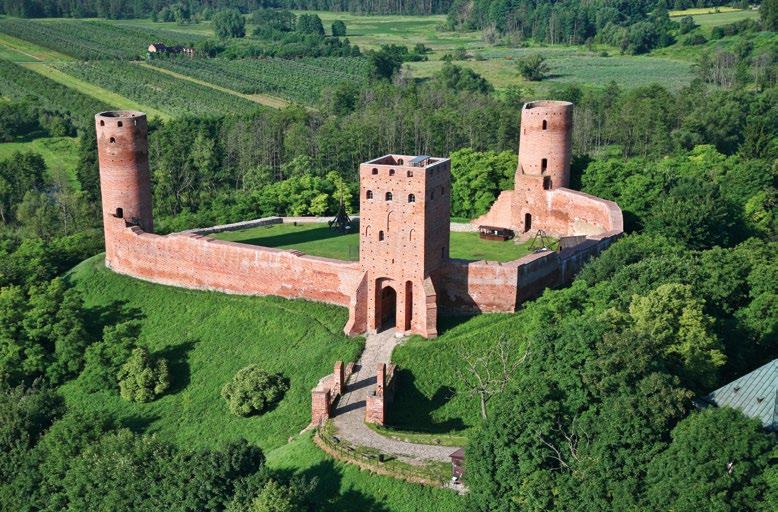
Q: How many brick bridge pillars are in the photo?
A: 4